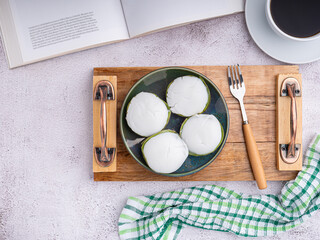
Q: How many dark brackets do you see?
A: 4